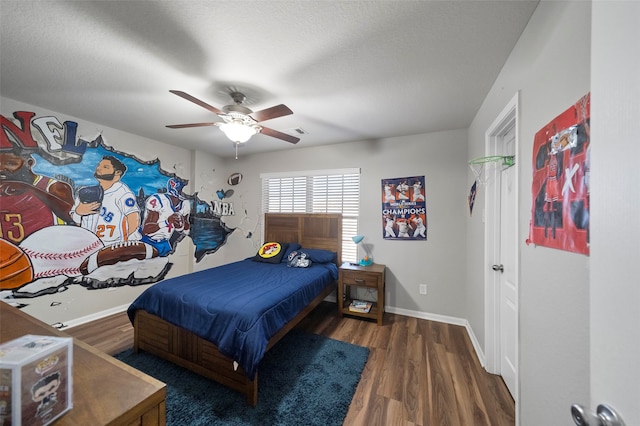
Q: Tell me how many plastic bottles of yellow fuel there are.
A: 0